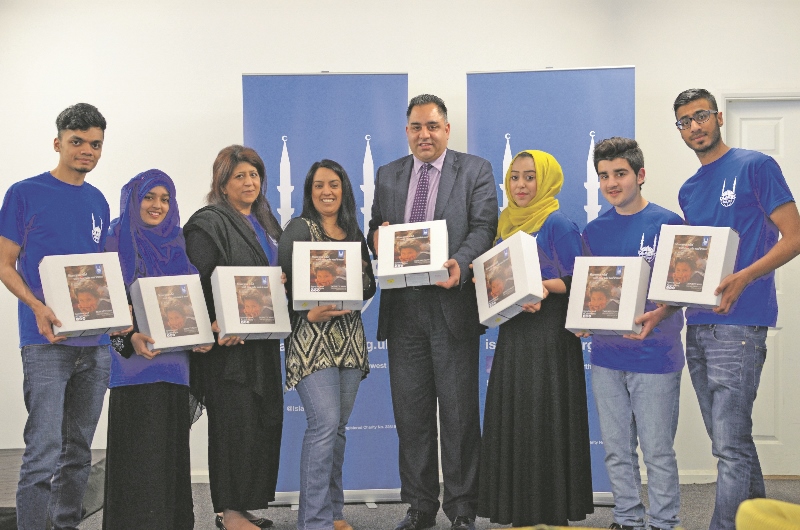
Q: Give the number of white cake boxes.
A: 8